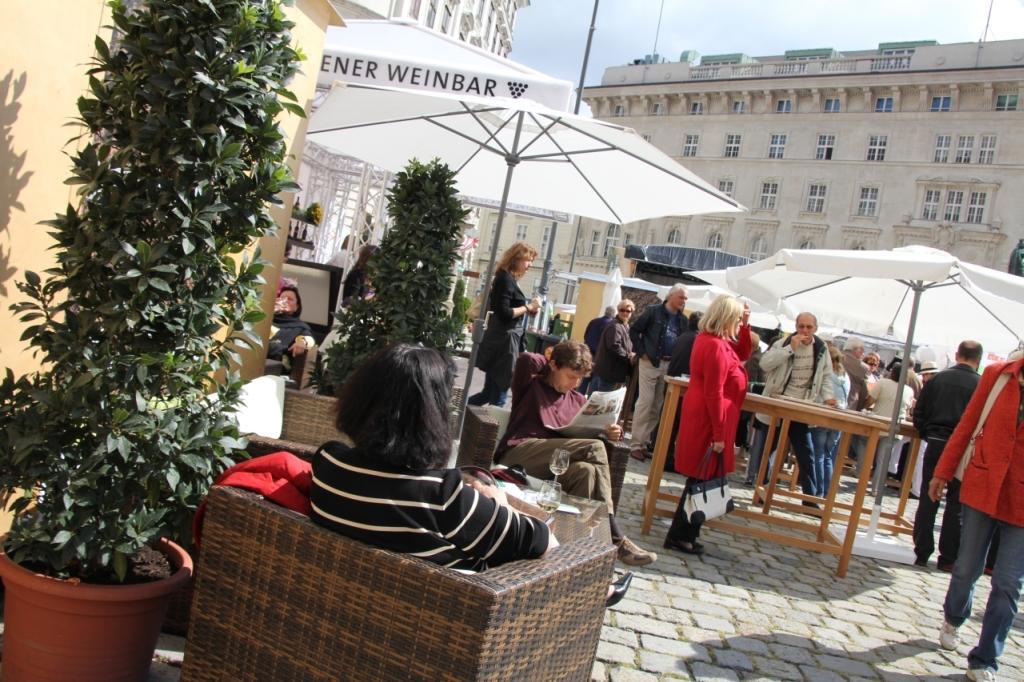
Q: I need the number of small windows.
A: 9